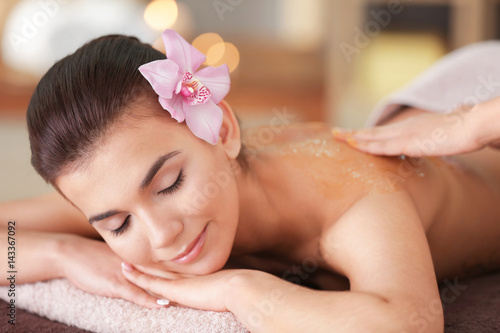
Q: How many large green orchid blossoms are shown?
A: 0